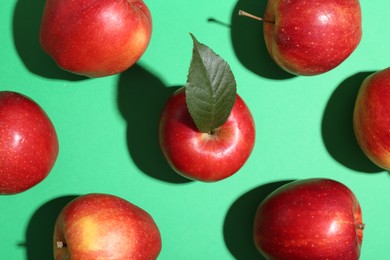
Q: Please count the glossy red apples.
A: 7